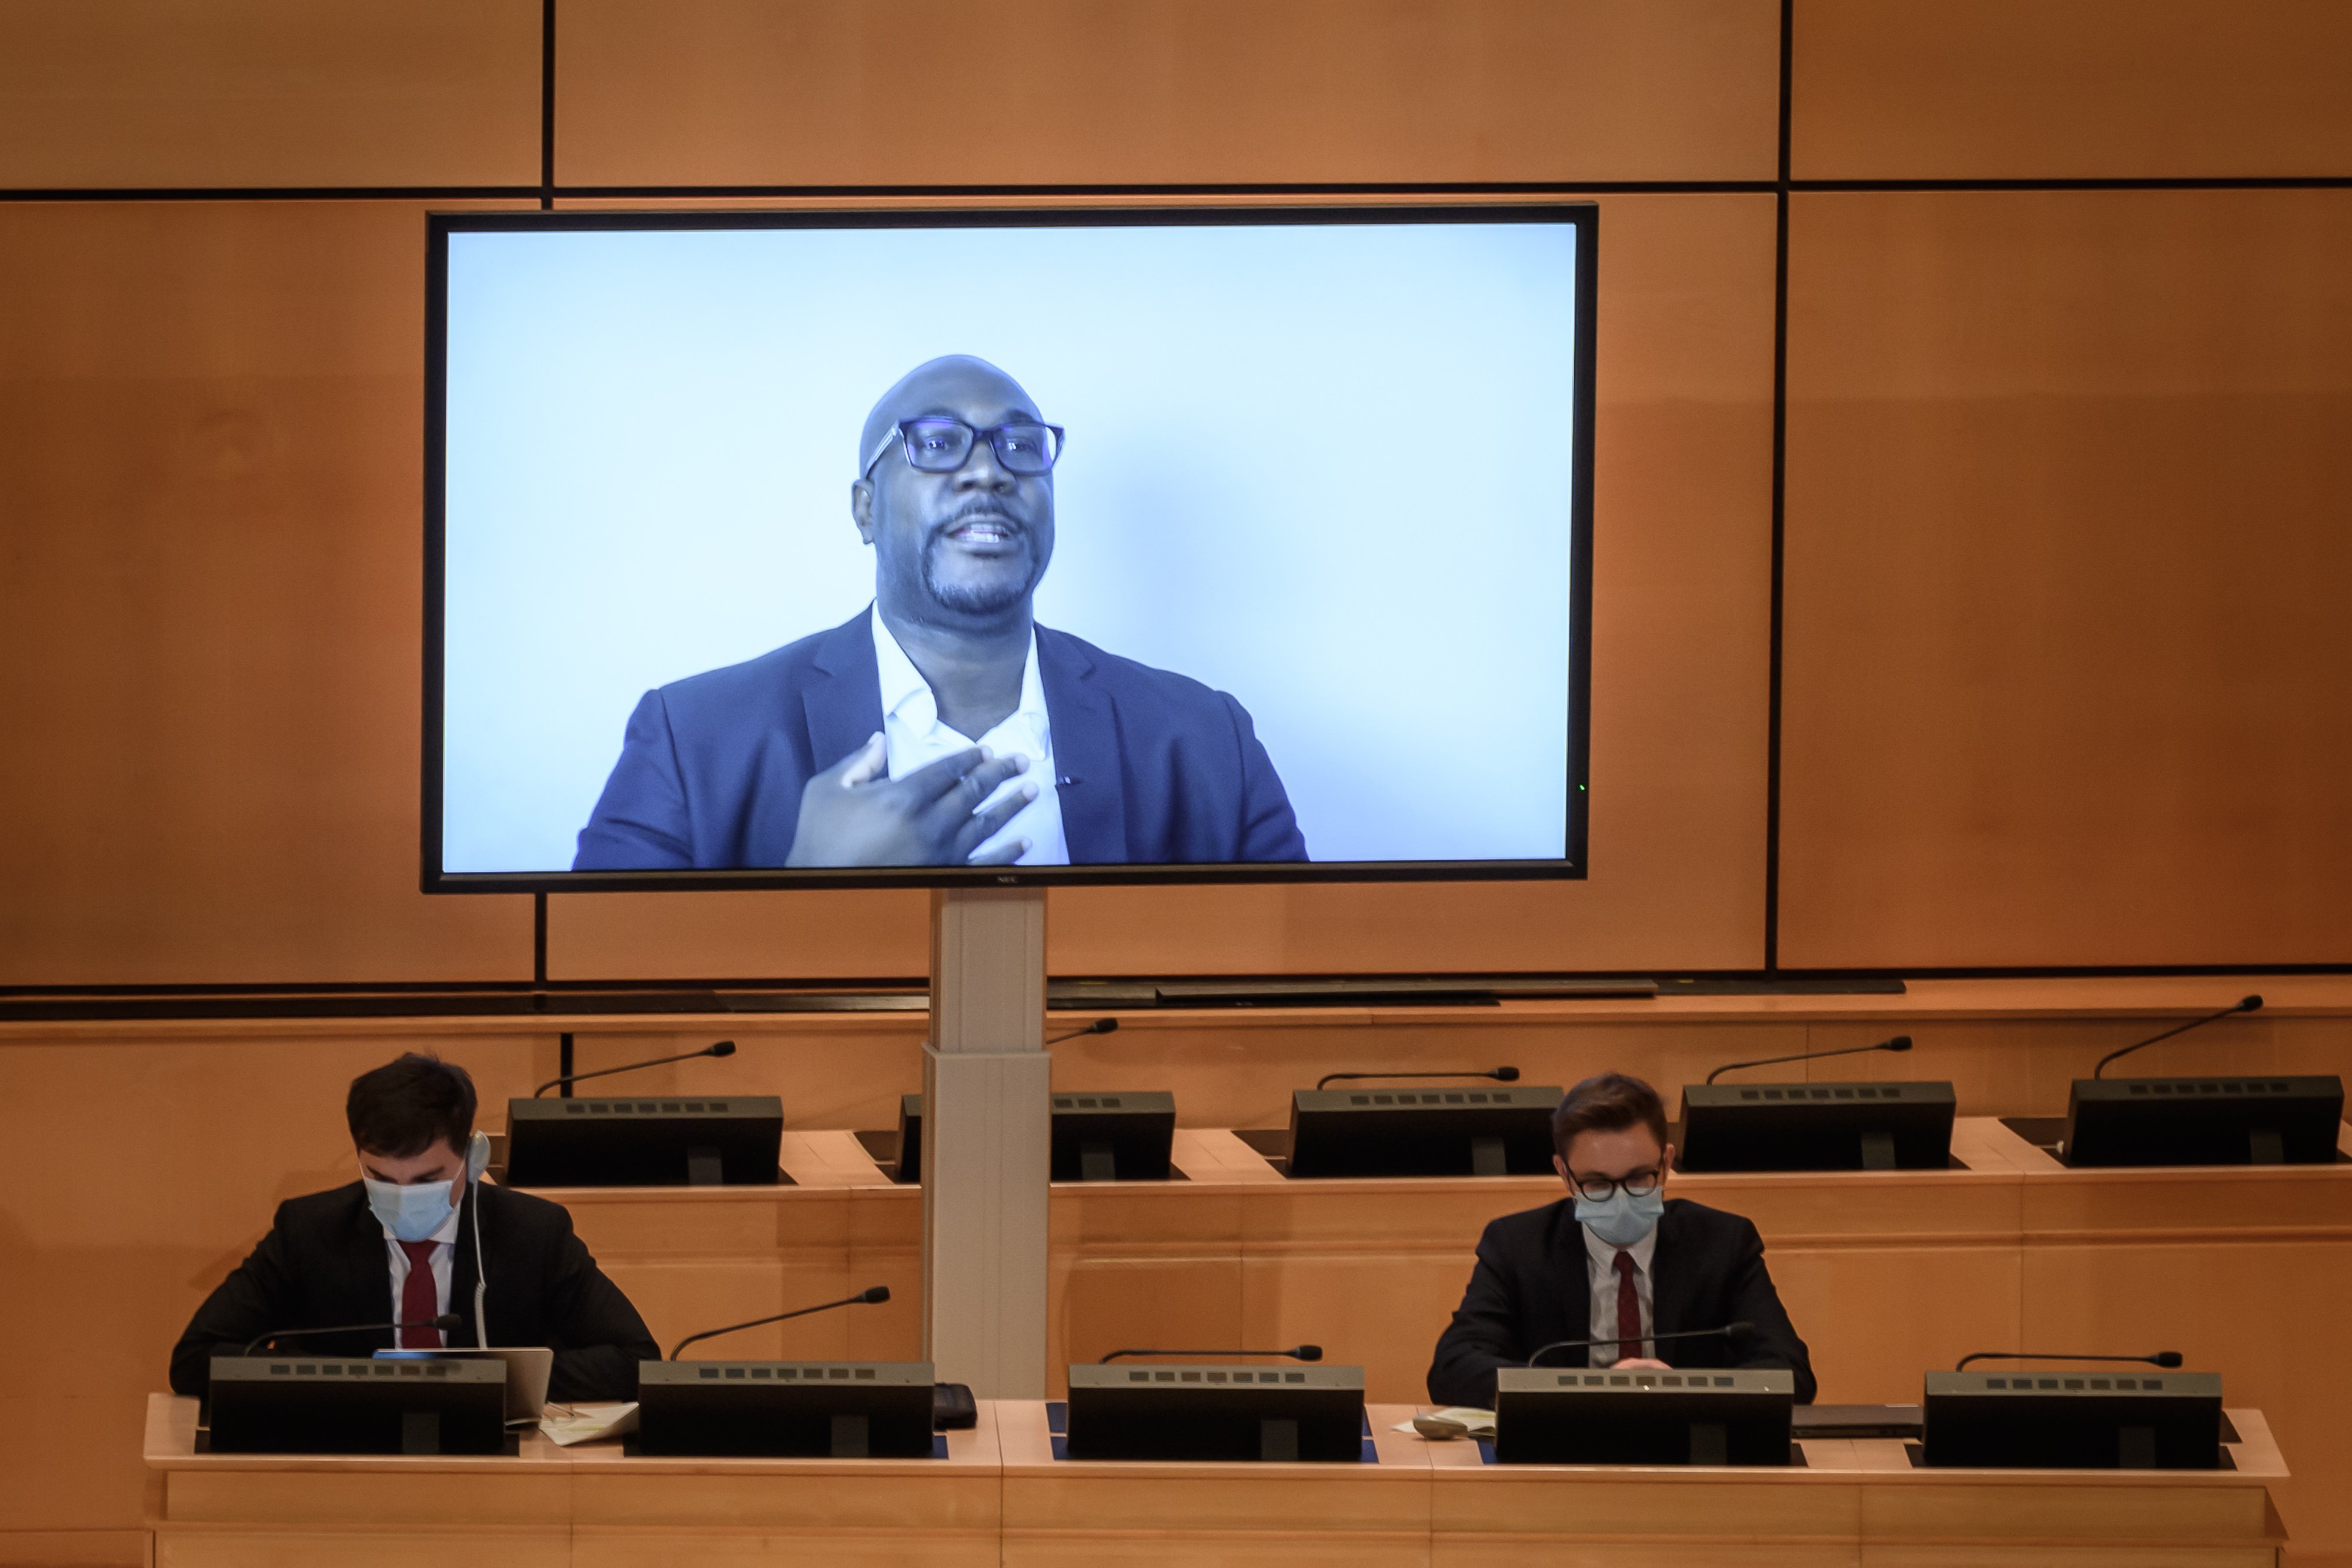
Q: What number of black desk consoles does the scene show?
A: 10